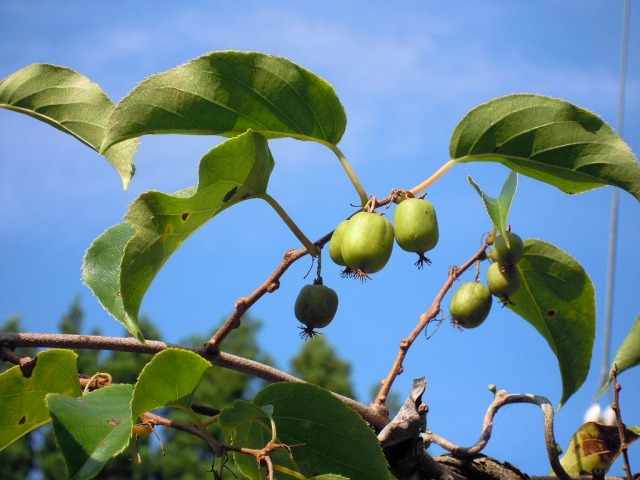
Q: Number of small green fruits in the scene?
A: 7